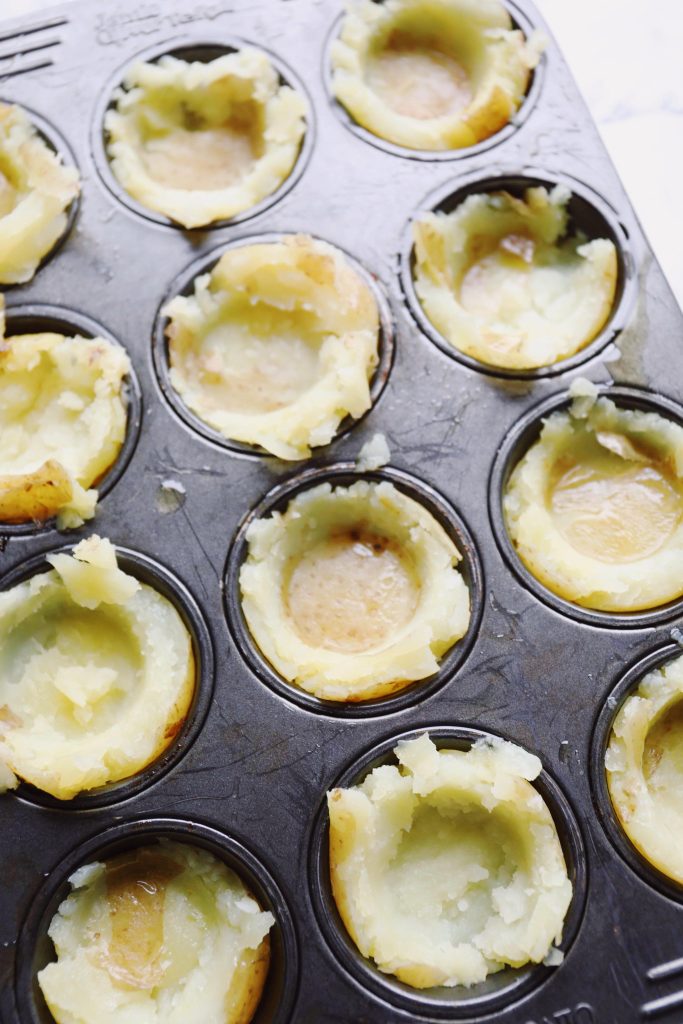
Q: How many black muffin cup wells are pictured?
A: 12